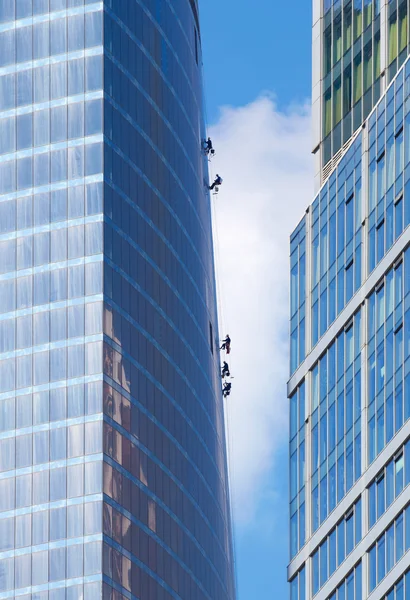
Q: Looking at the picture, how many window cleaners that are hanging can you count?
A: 5